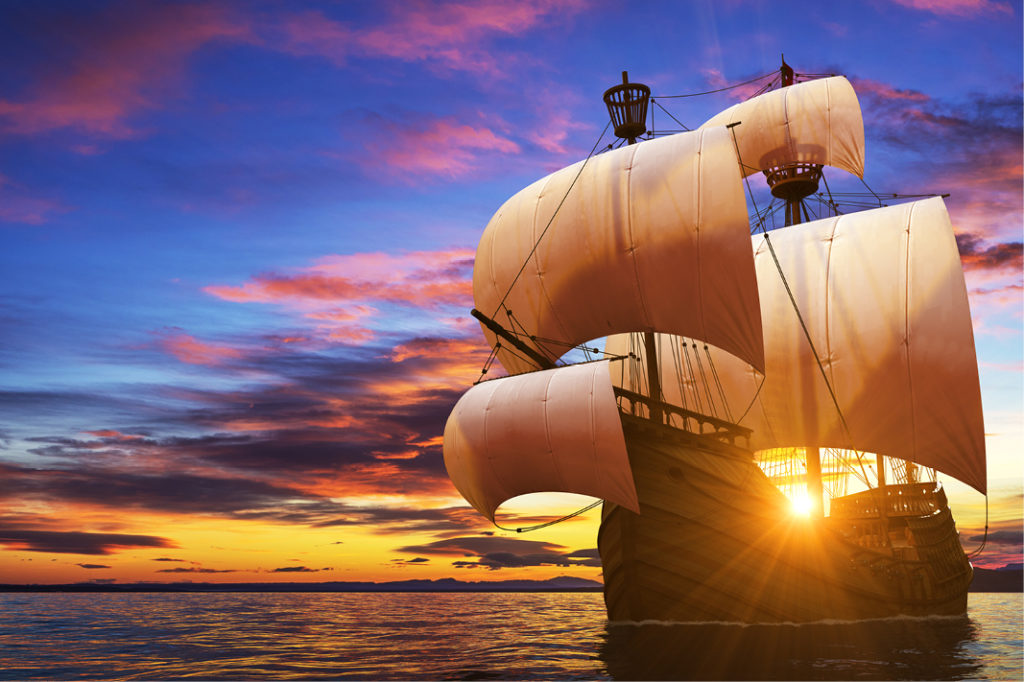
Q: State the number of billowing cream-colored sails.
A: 4